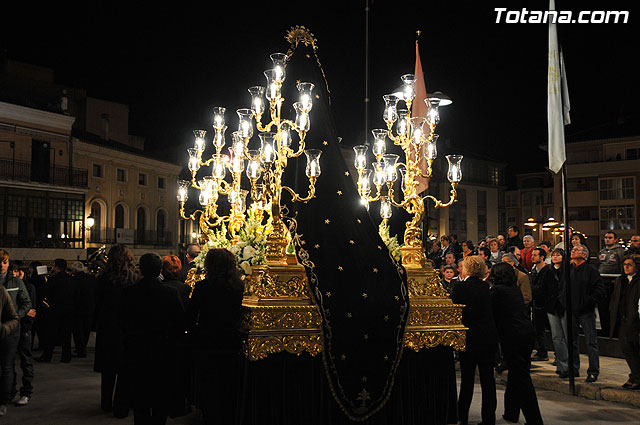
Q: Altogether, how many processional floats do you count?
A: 1